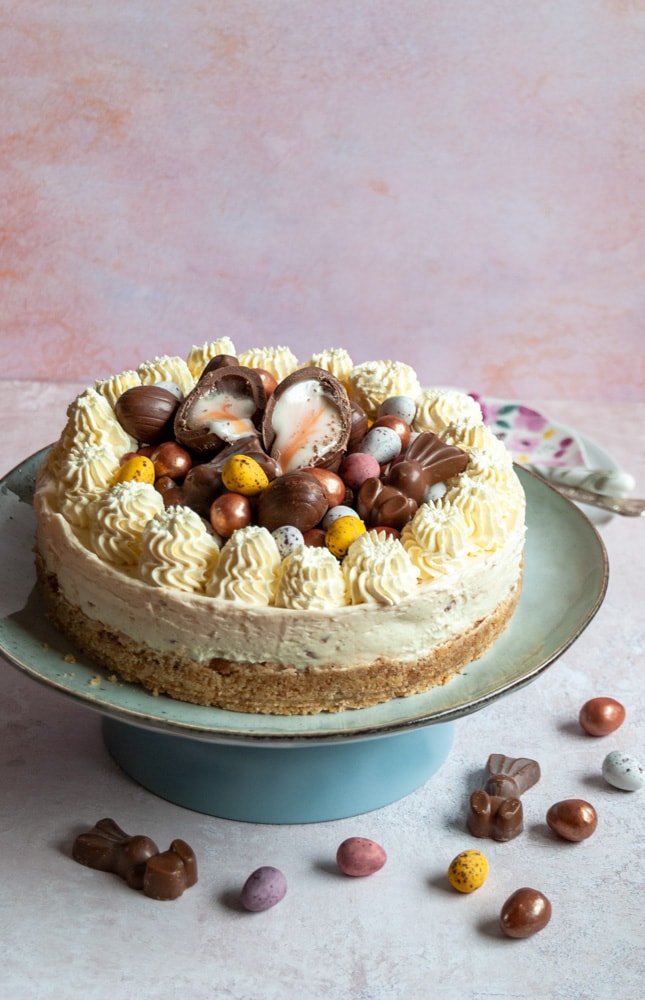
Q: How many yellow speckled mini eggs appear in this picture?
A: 4